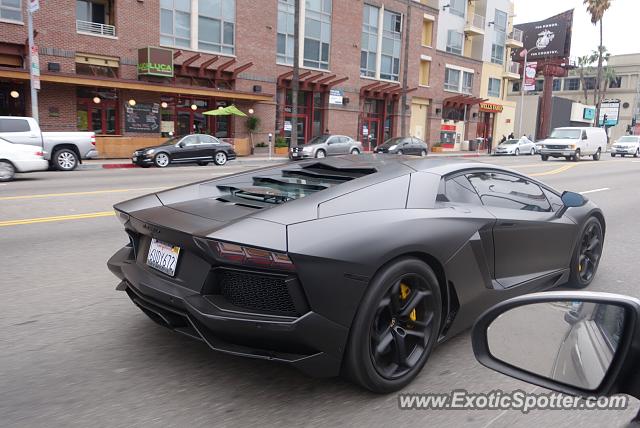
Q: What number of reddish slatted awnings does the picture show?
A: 4